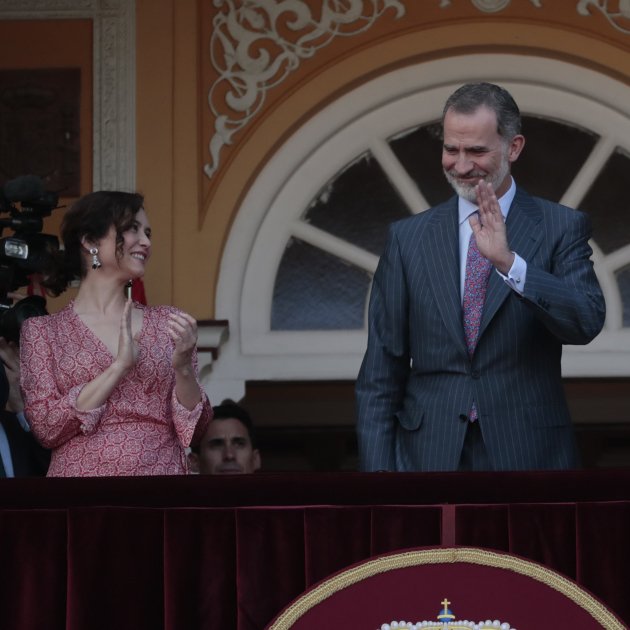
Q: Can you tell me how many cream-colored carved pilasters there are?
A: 1